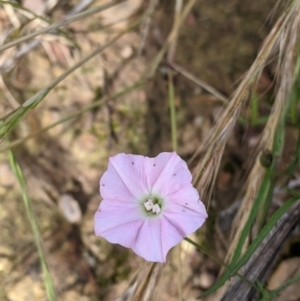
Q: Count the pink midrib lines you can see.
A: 5